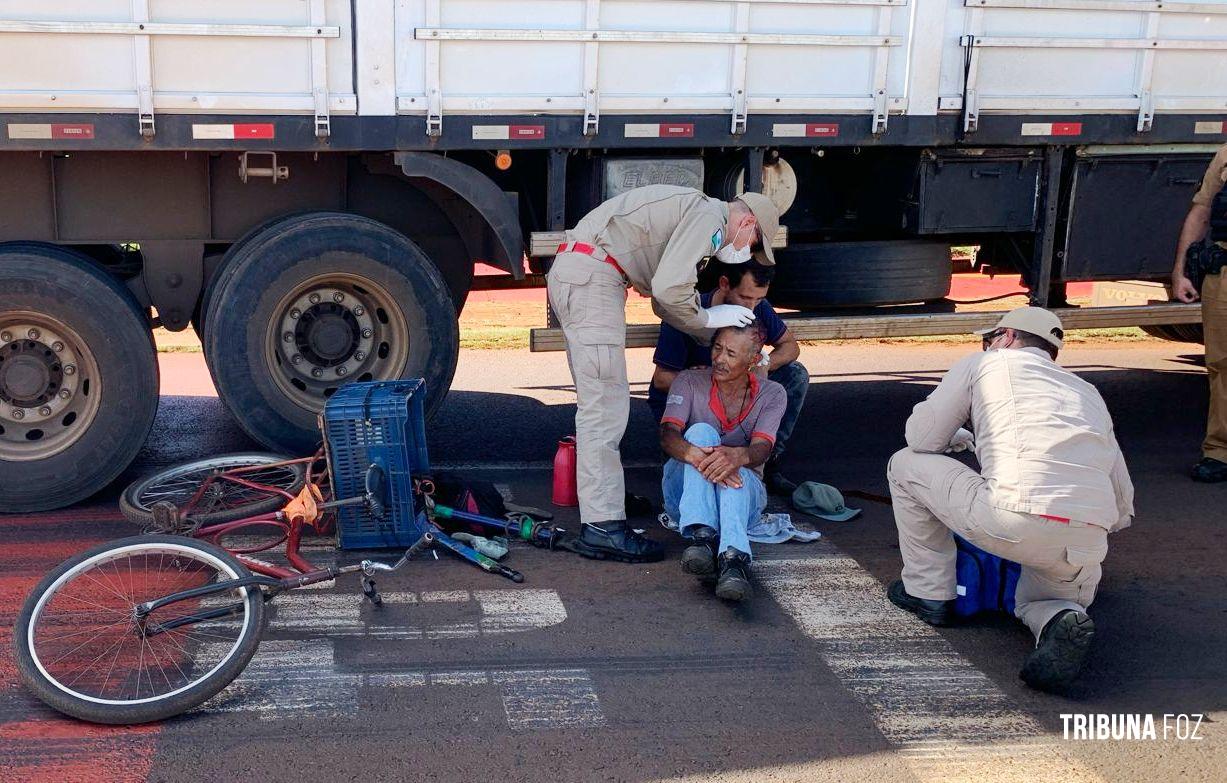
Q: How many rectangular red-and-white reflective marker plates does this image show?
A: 7